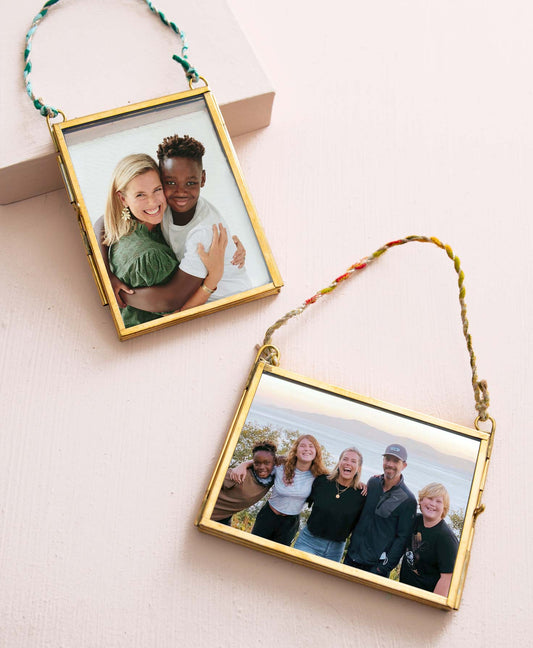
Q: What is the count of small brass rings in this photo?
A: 4